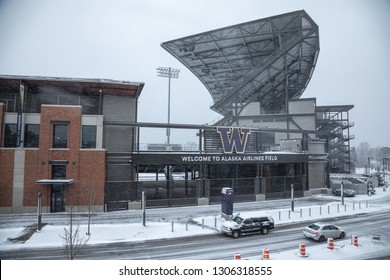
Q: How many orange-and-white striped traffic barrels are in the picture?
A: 5